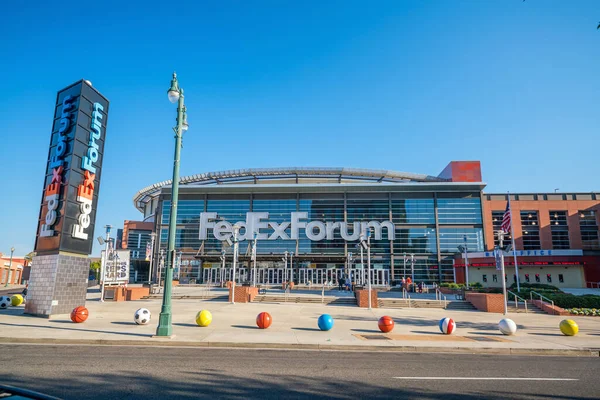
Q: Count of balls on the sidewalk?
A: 11